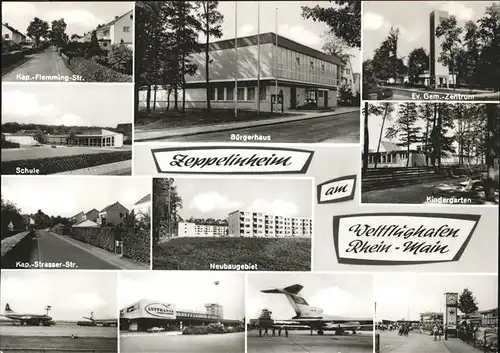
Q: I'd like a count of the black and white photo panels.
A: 11